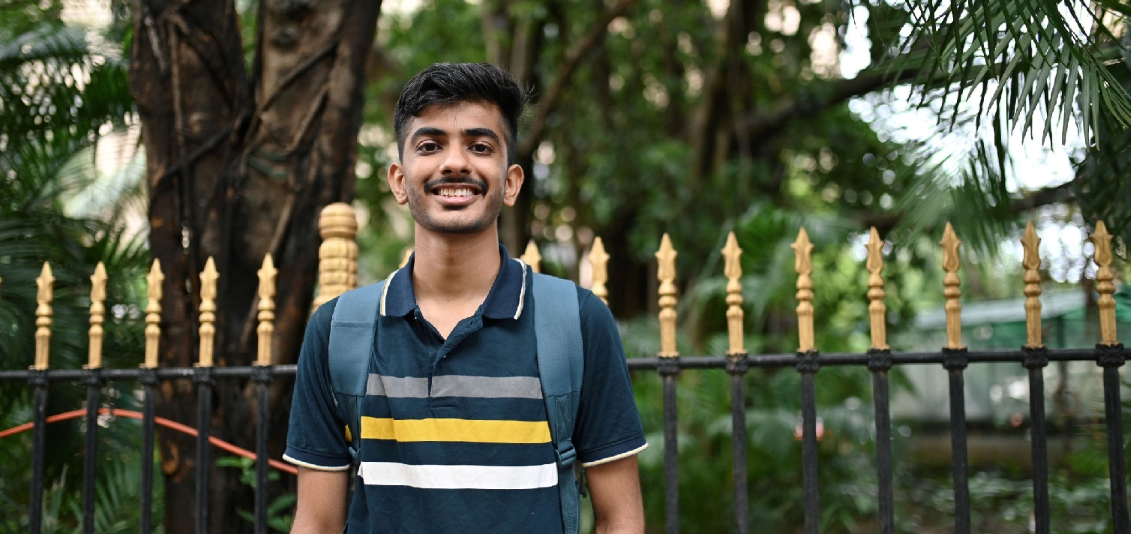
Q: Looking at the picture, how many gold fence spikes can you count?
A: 15